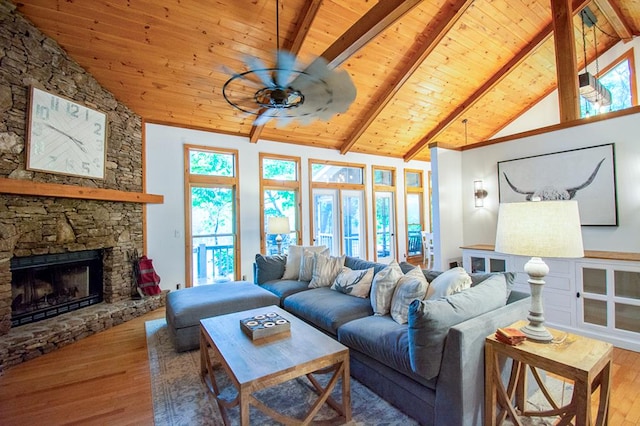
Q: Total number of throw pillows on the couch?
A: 7